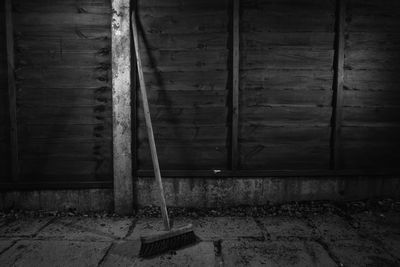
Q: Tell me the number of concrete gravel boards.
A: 2